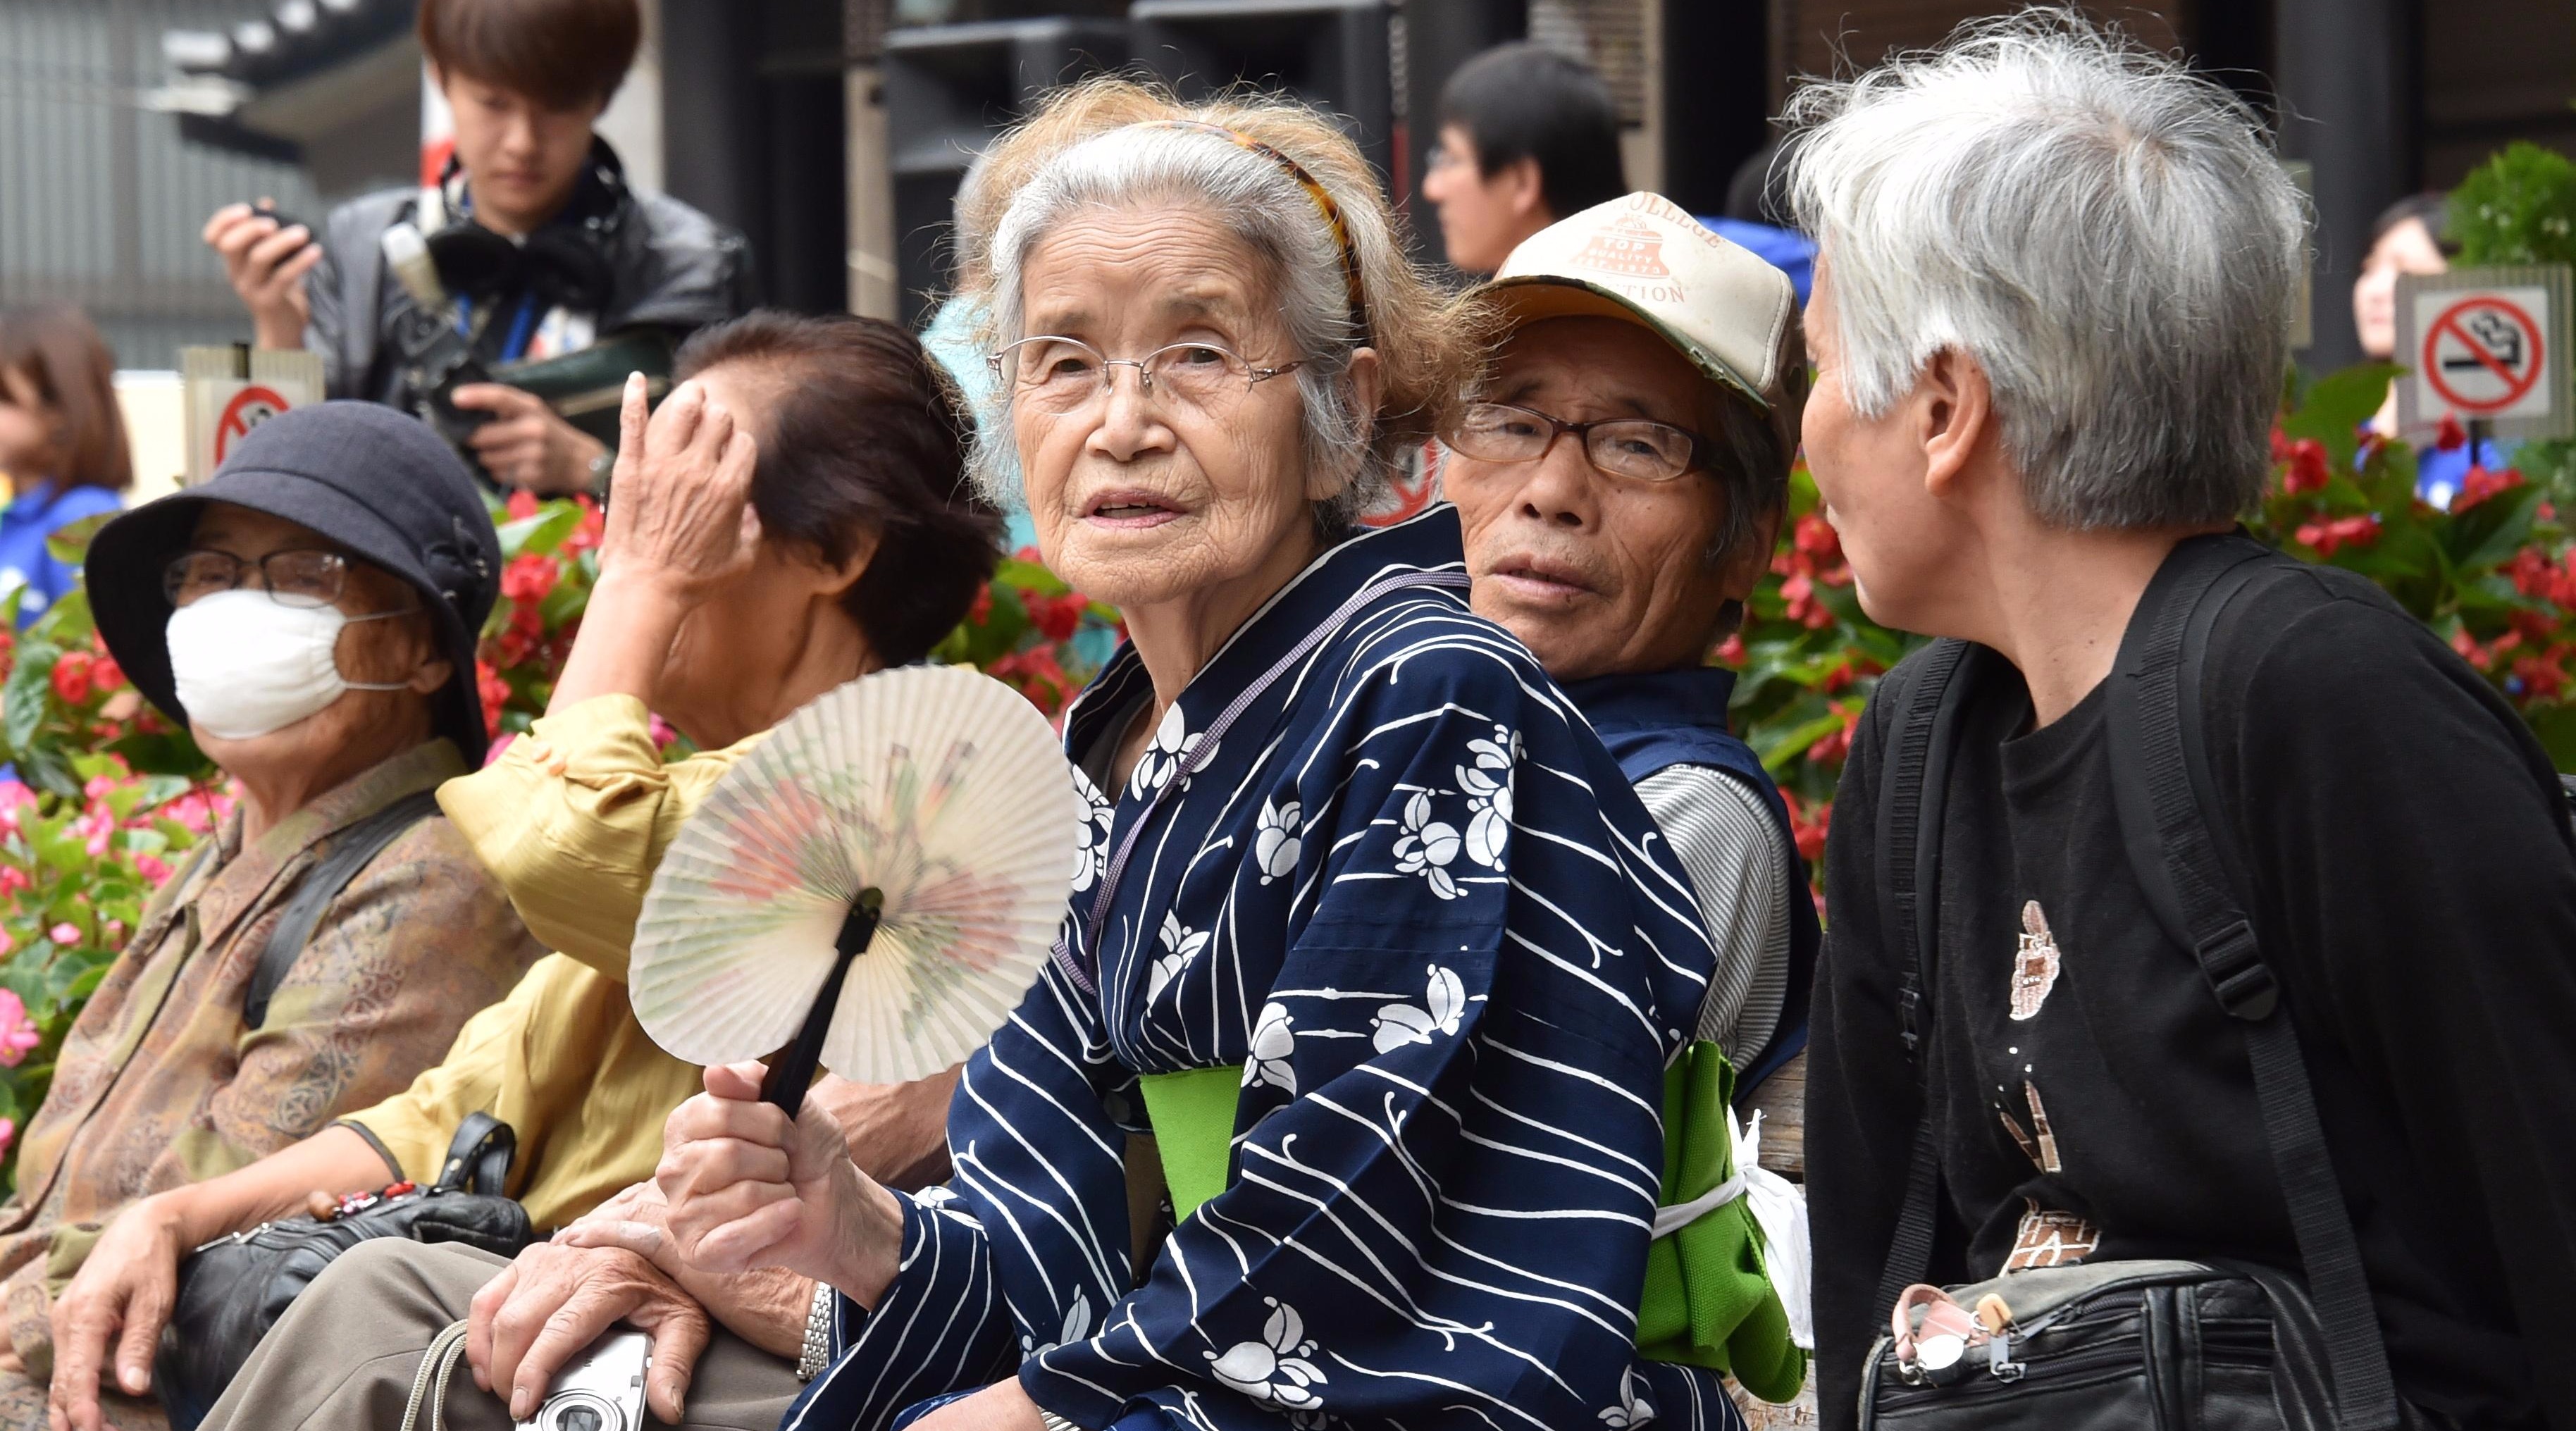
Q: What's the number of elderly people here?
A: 5